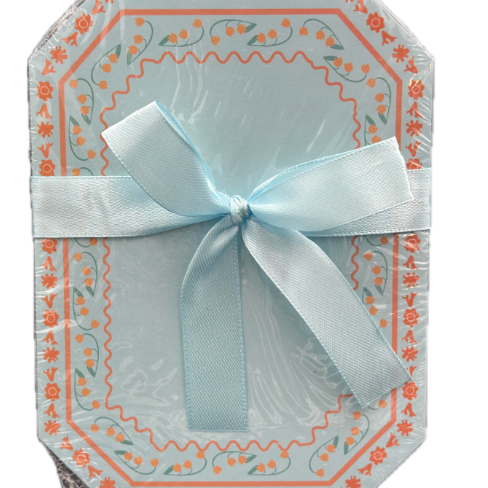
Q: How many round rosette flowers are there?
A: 14